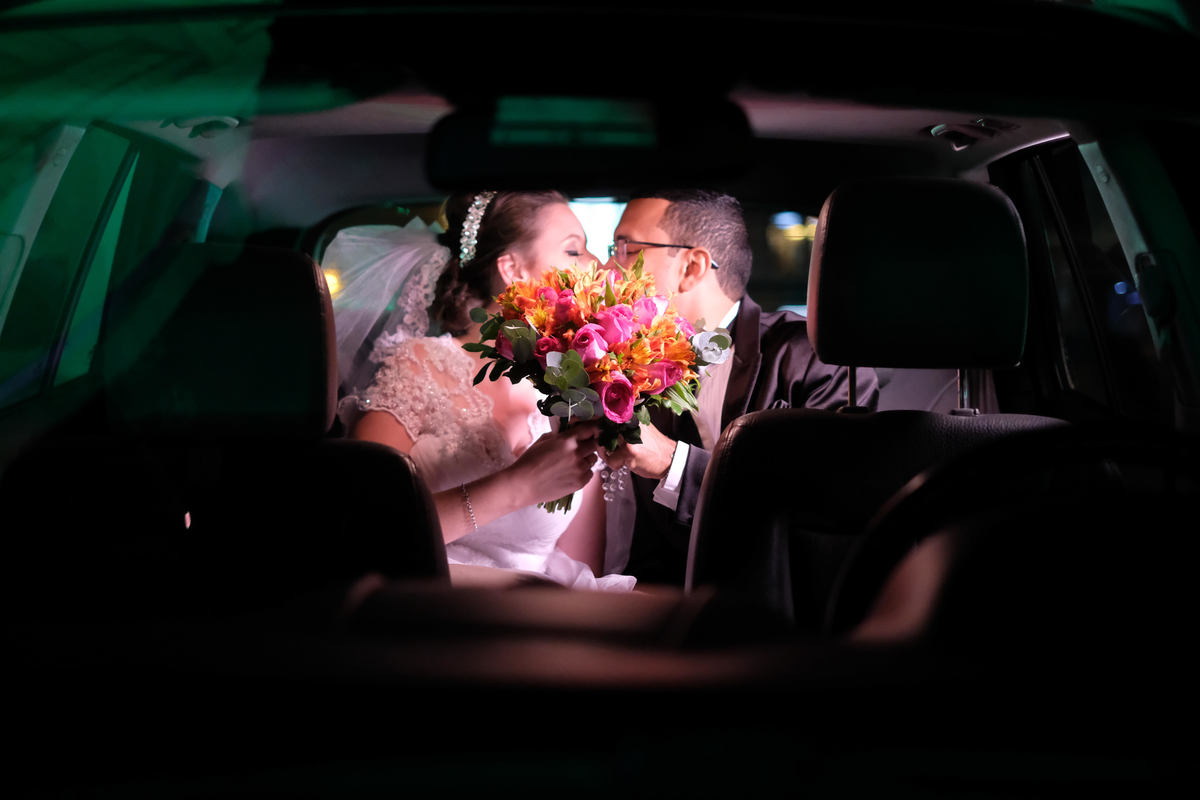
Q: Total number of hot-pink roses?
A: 11